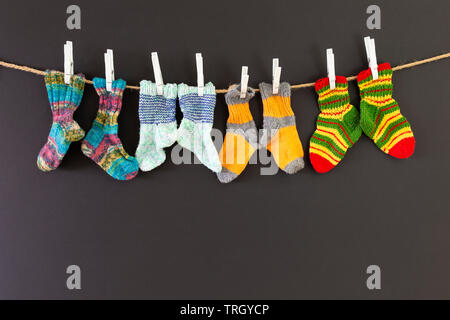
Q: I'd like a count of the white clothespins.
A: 8